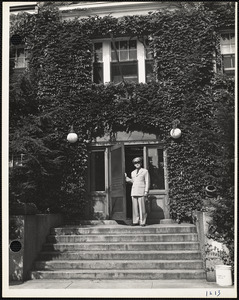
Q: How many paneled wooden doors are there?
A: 1